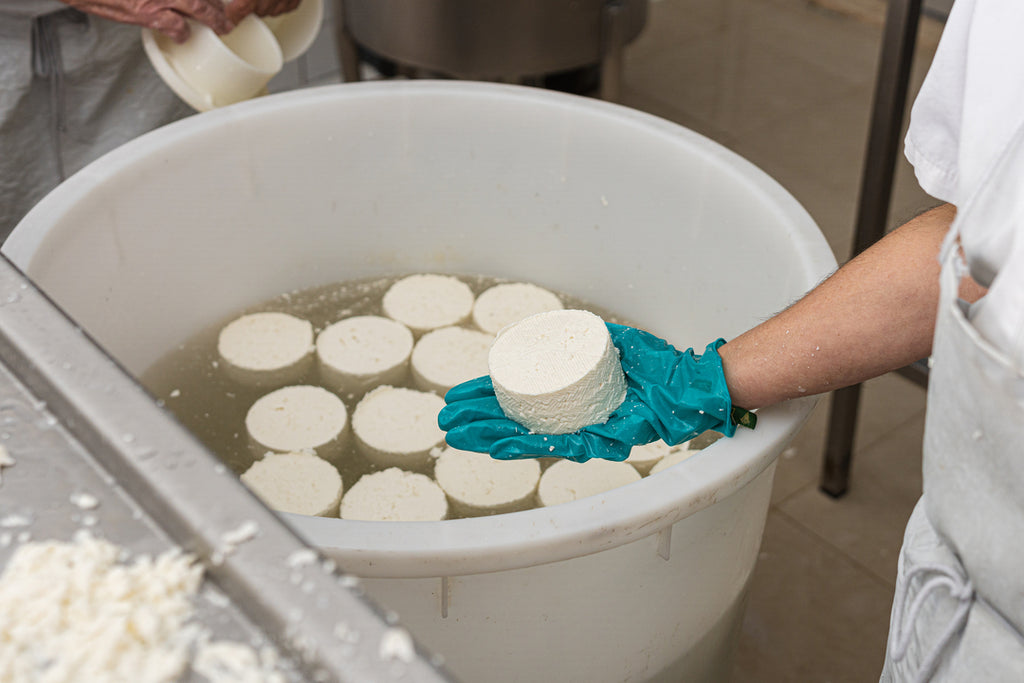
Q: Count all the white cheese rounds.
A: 14